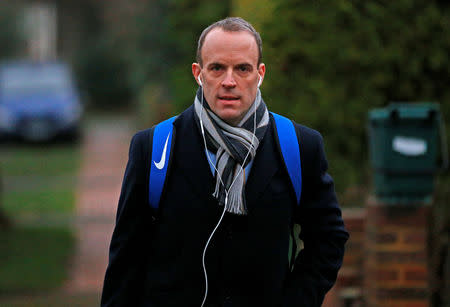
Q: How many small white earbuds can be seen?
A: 2